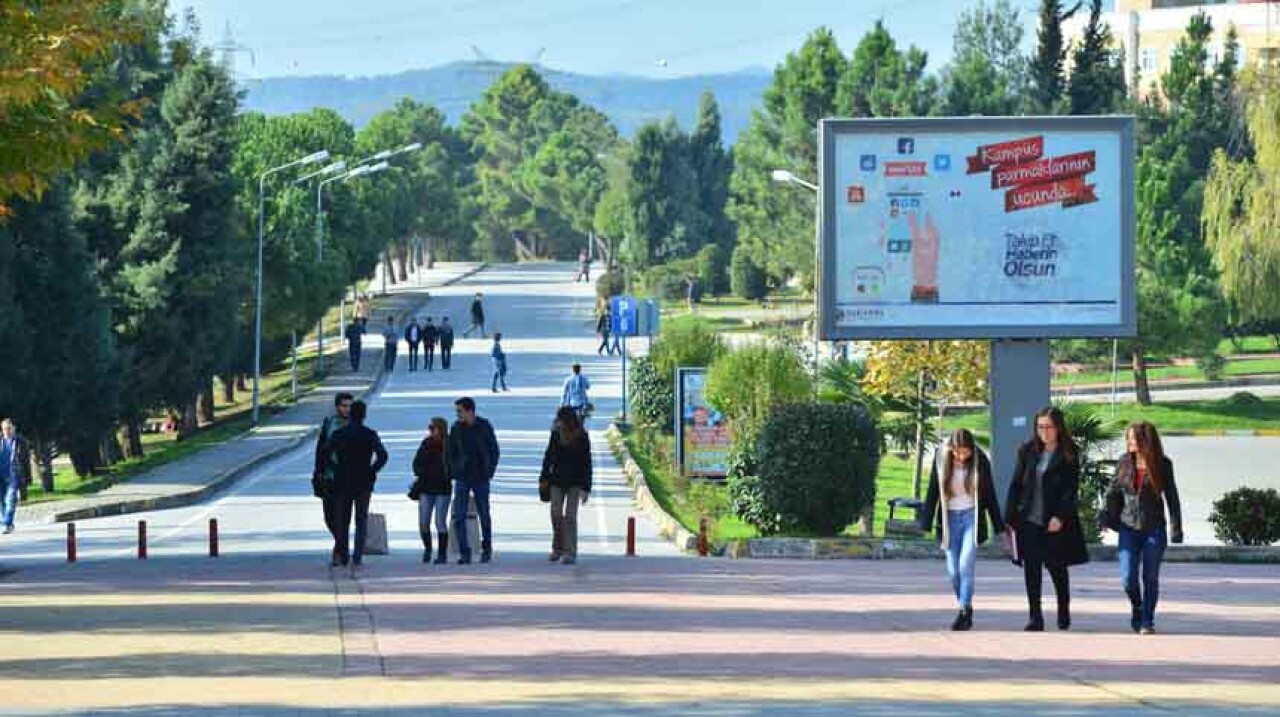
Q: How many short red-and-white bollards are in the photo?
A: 5